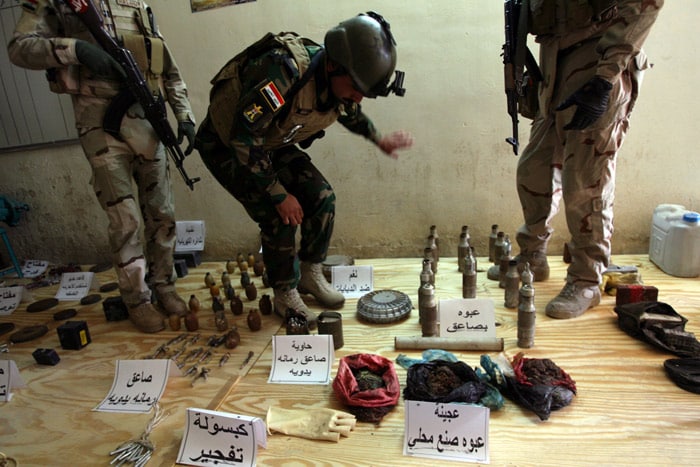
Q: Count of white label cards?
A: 11